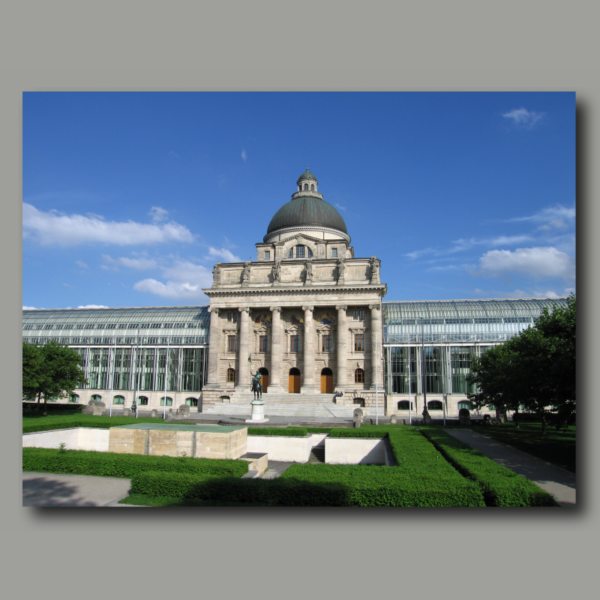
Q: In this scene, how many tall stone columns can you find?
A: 6